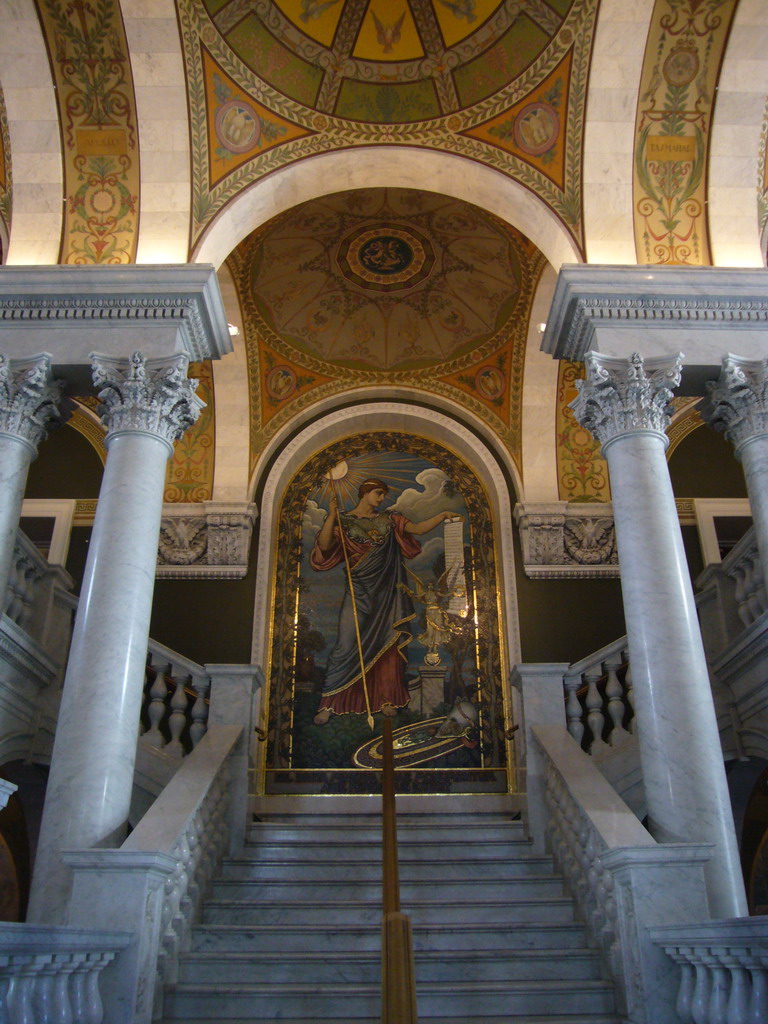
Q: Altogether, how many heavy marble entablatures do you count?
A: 2